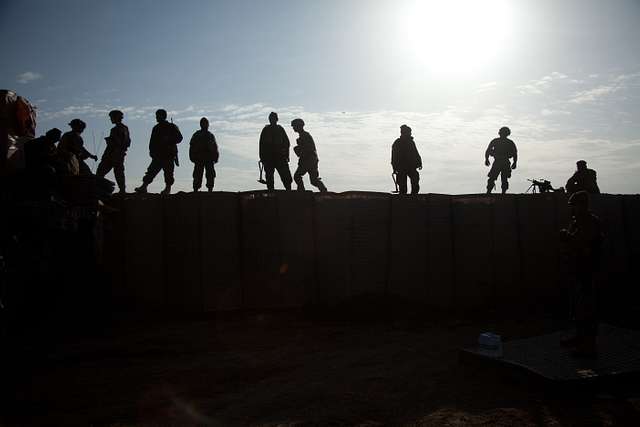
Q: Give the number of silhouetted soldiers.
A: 11